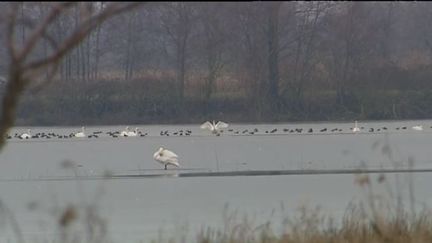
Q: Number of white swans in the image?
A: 8